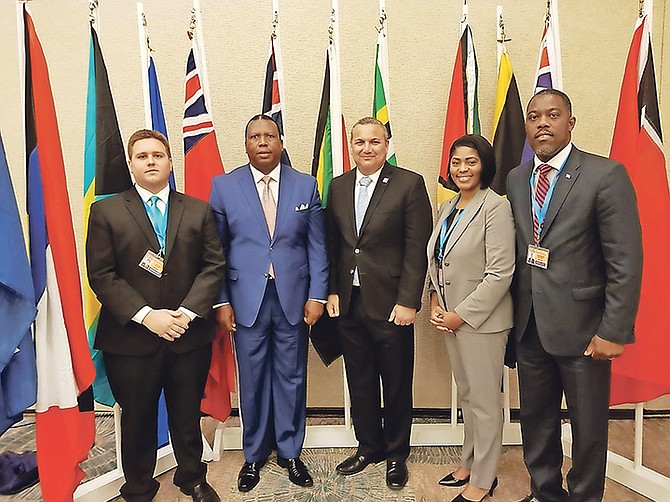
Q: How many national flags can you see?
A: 12